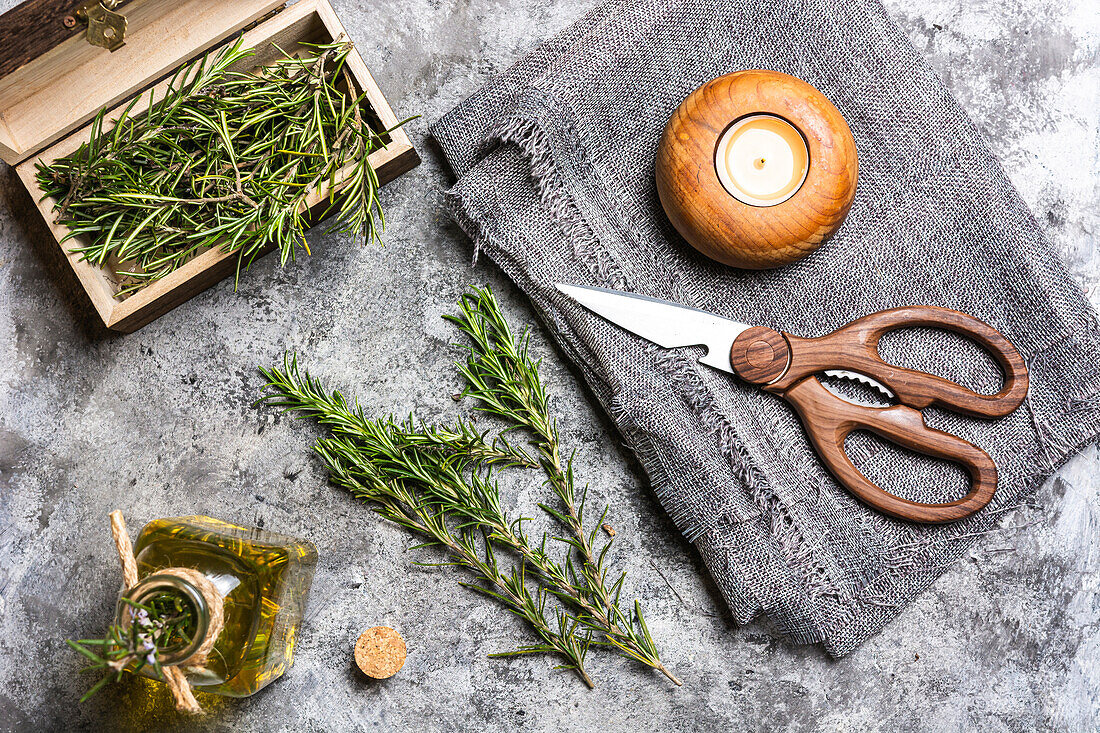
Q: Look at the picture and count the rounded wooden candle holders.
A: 1